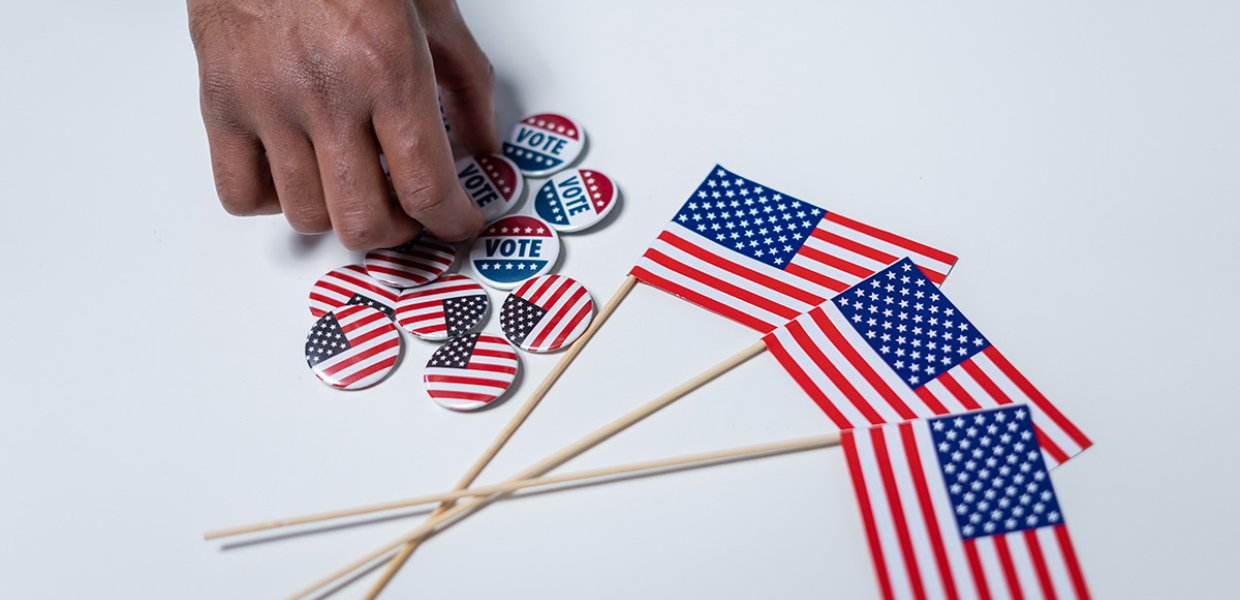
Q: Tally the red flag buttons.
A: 6